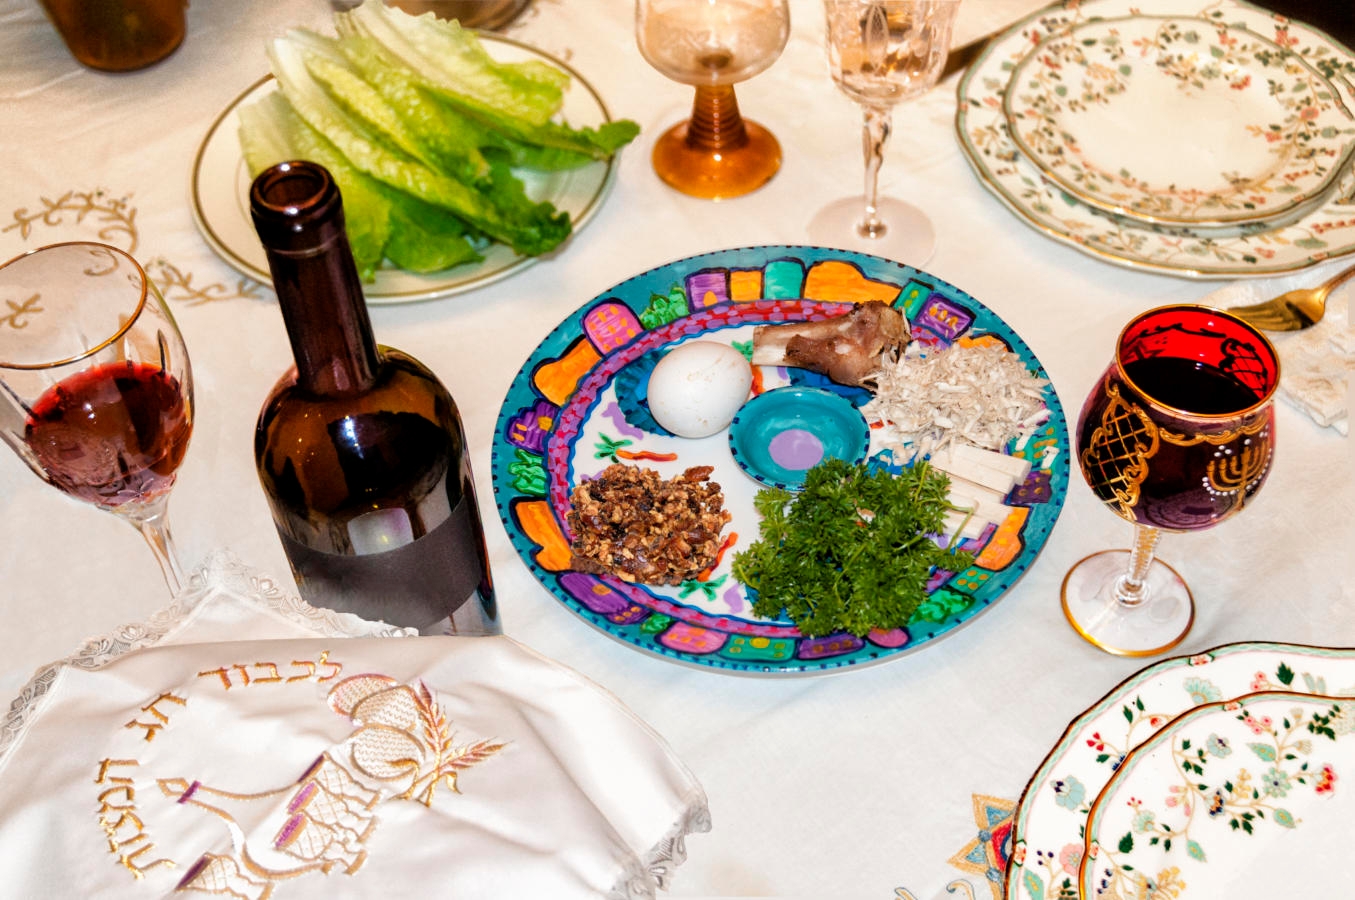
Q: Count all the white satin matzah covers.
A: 1